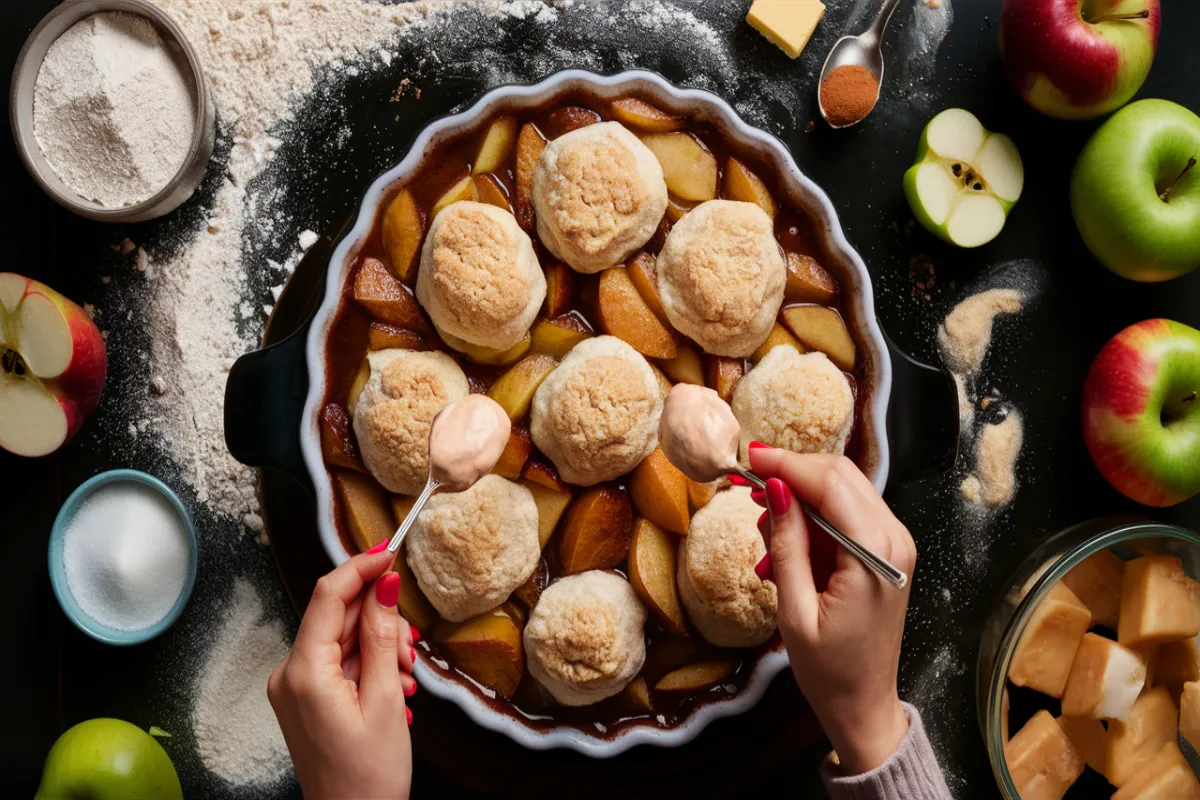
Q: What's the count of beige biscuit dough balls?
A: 9